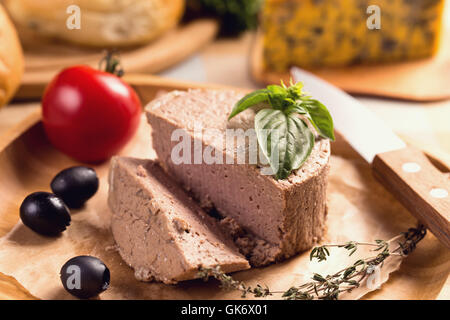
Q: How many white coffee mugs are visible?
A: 0